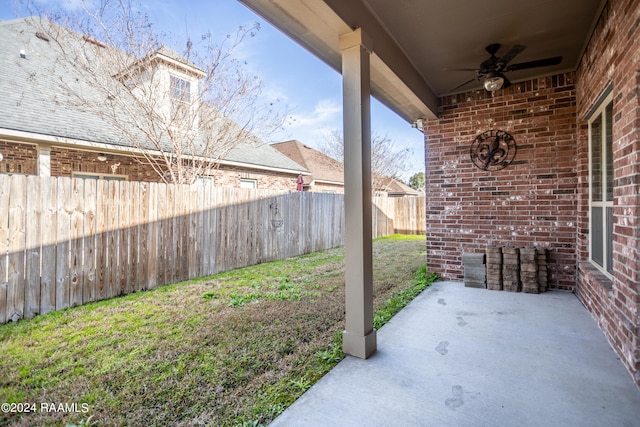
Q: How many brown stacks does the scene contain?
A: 4